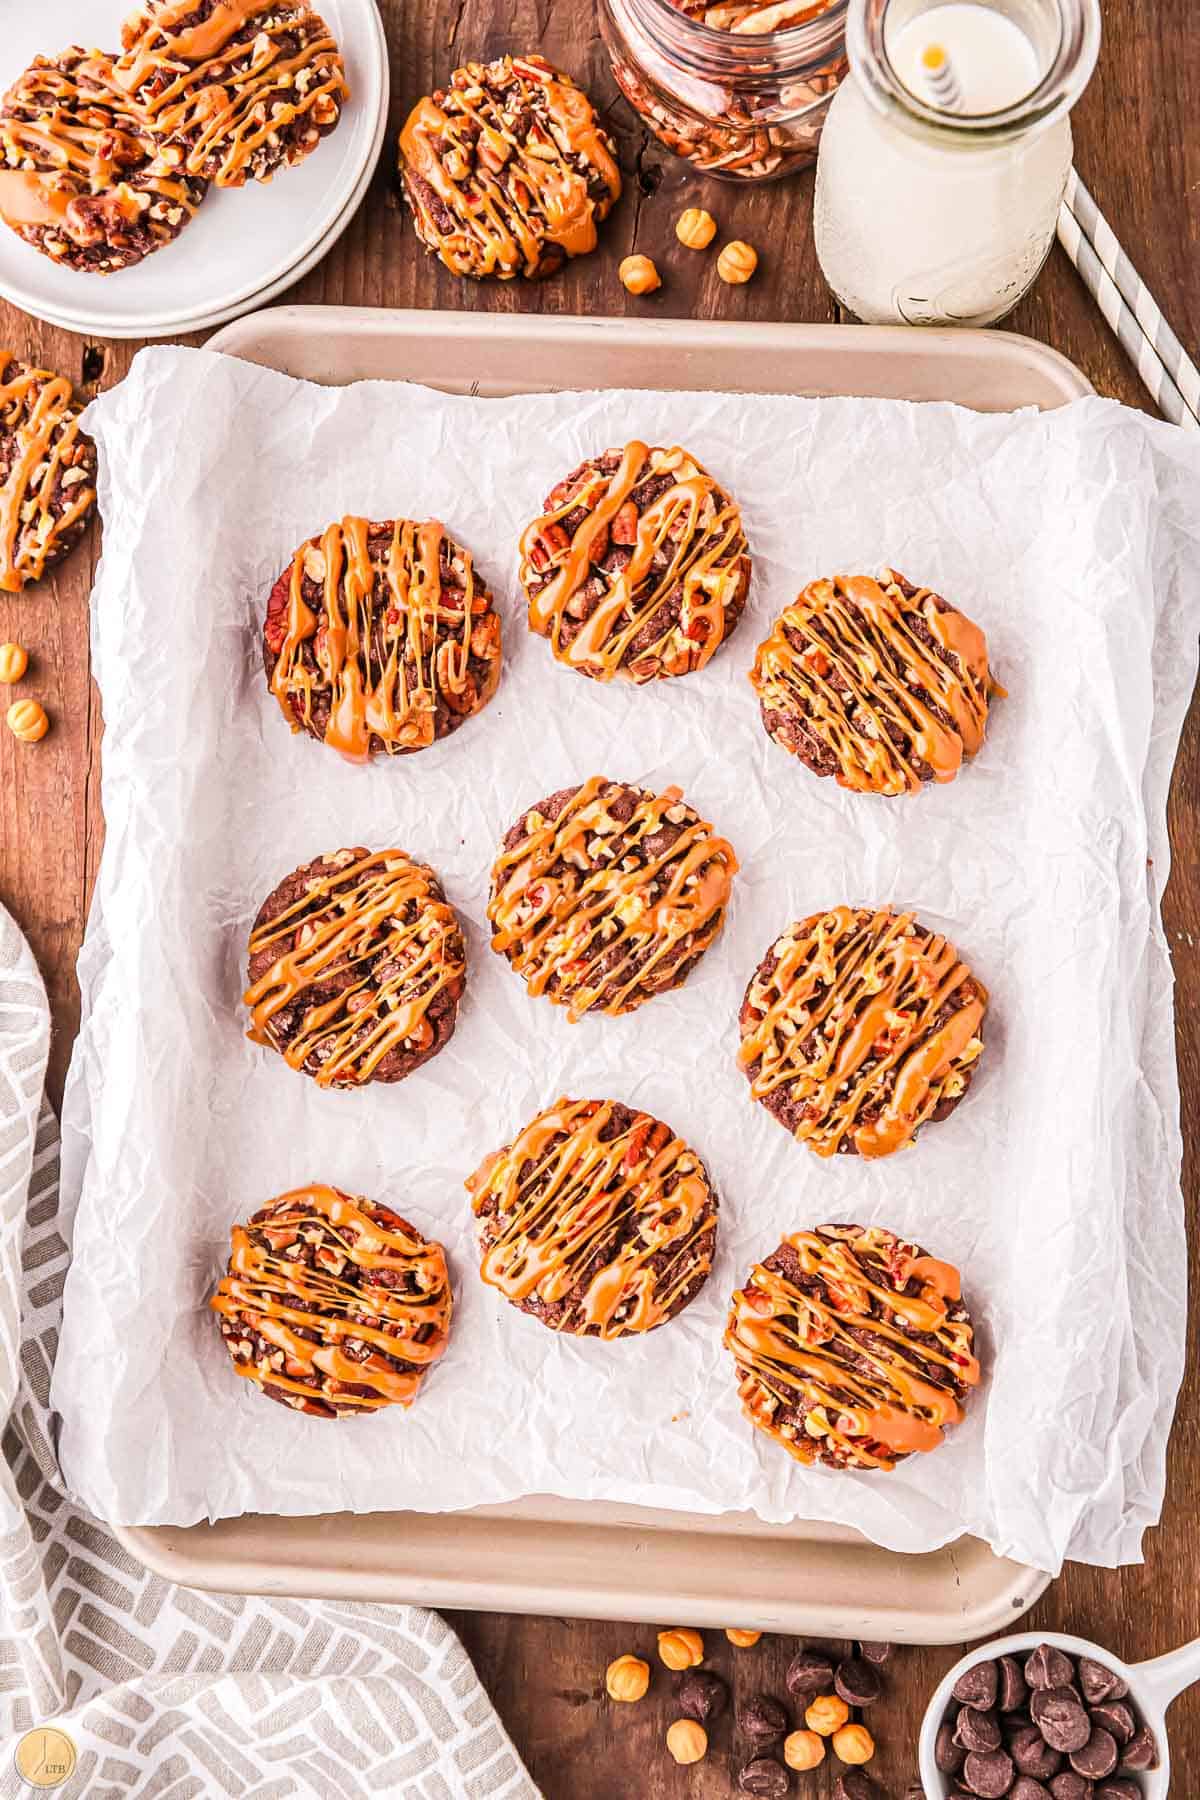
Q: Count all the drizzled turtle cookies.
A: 13